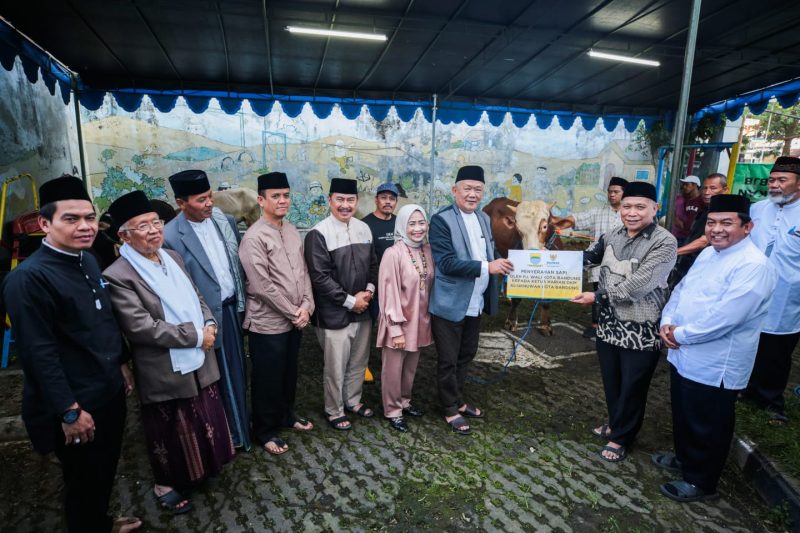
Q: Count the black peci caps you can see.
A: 10